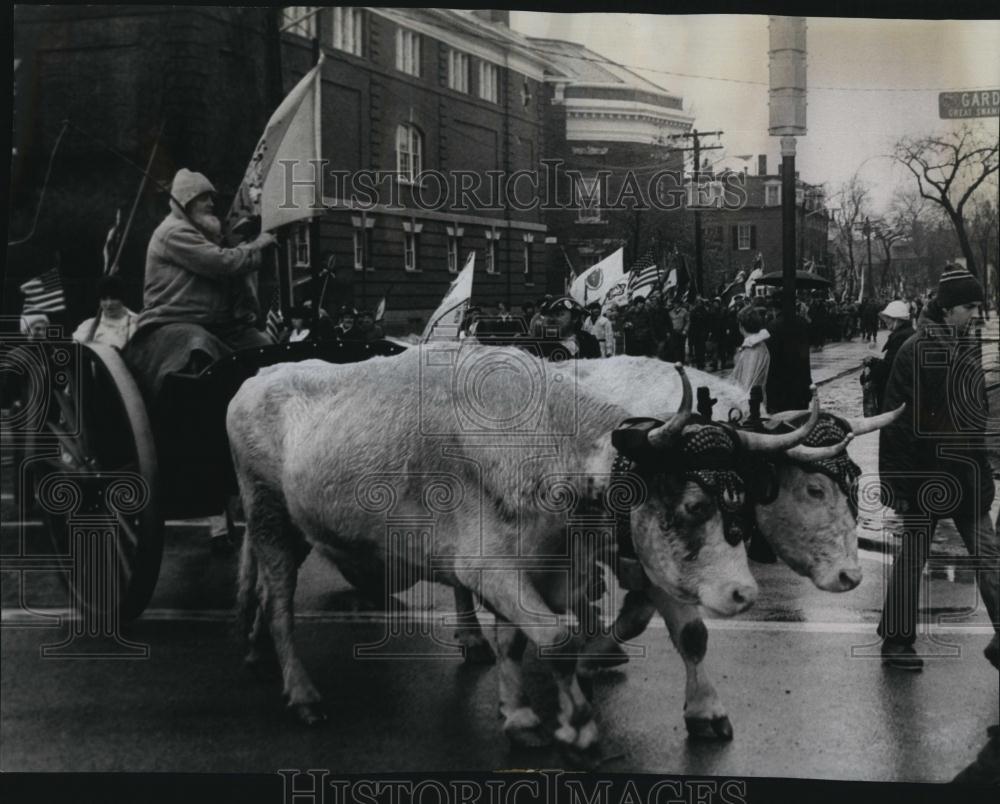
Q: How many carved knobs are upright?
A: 2